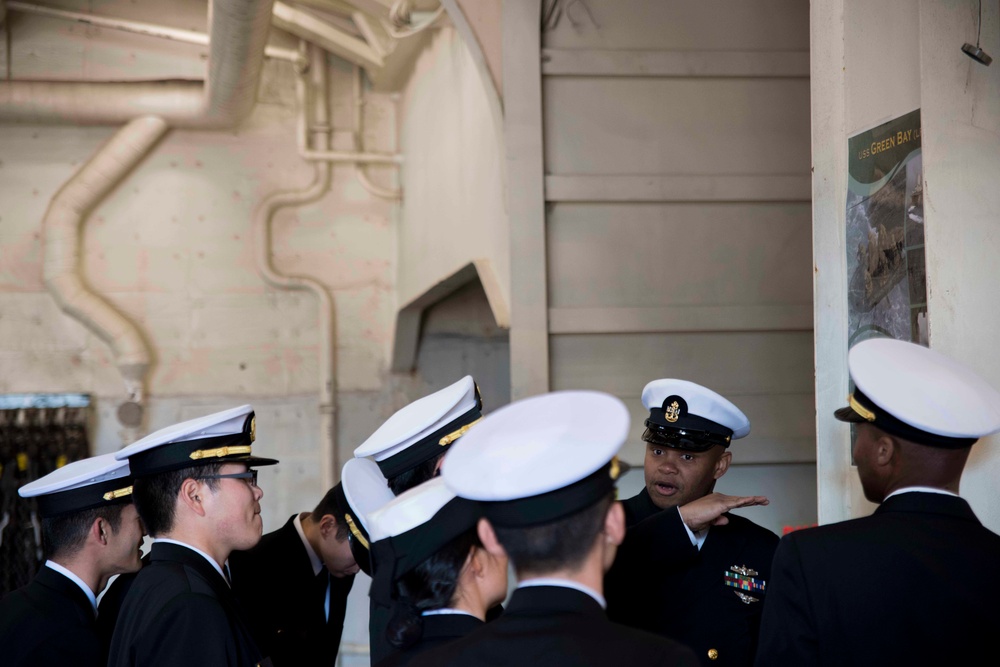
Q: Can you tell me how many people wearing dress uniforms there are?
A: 8